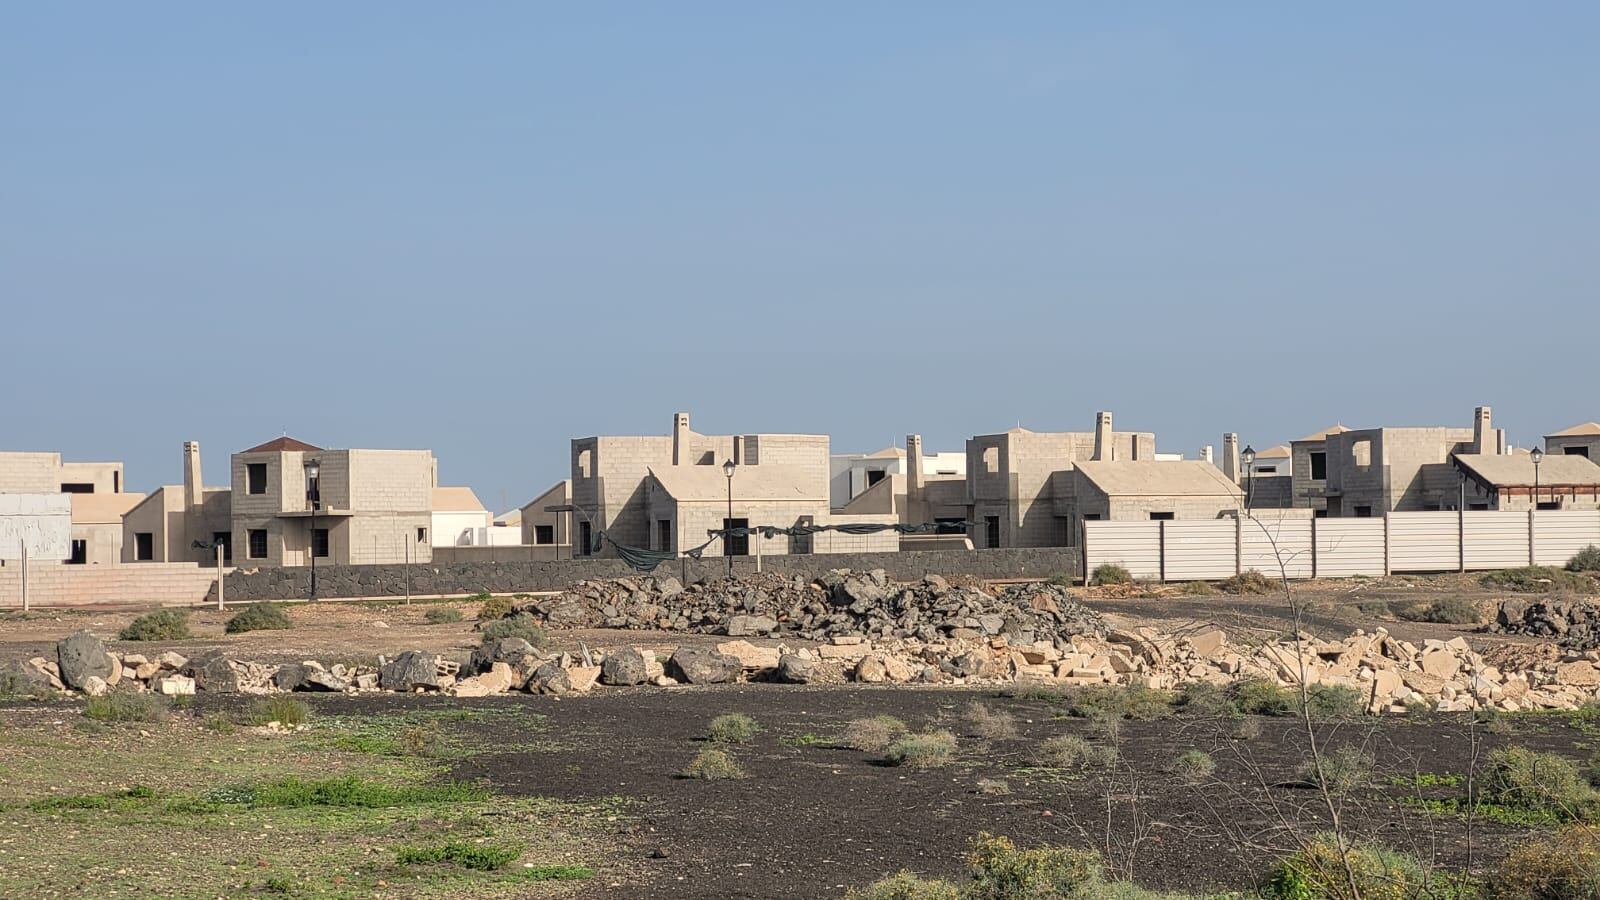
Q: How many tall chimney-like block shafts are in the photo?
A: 6